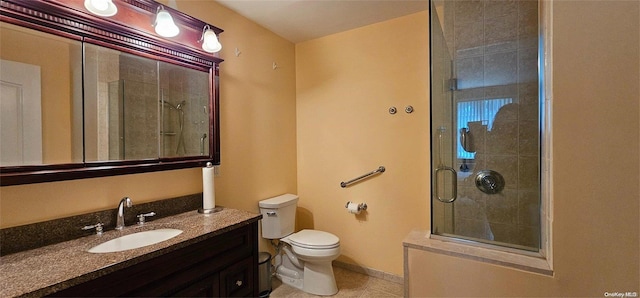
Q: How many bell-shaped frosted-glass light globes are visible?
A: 3